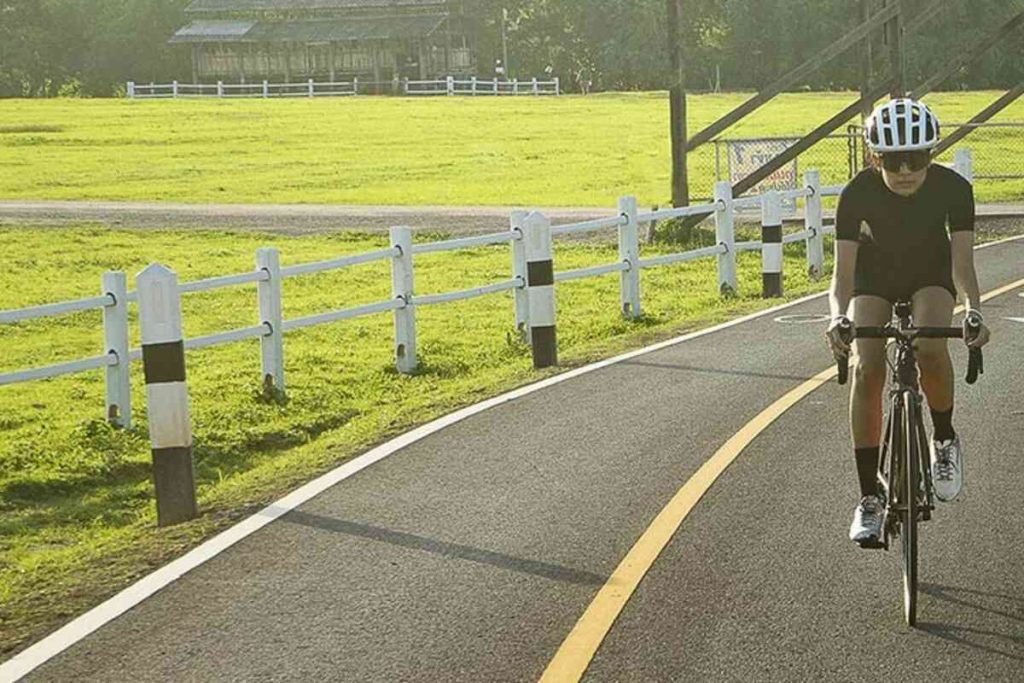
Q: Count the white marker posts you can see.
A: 3